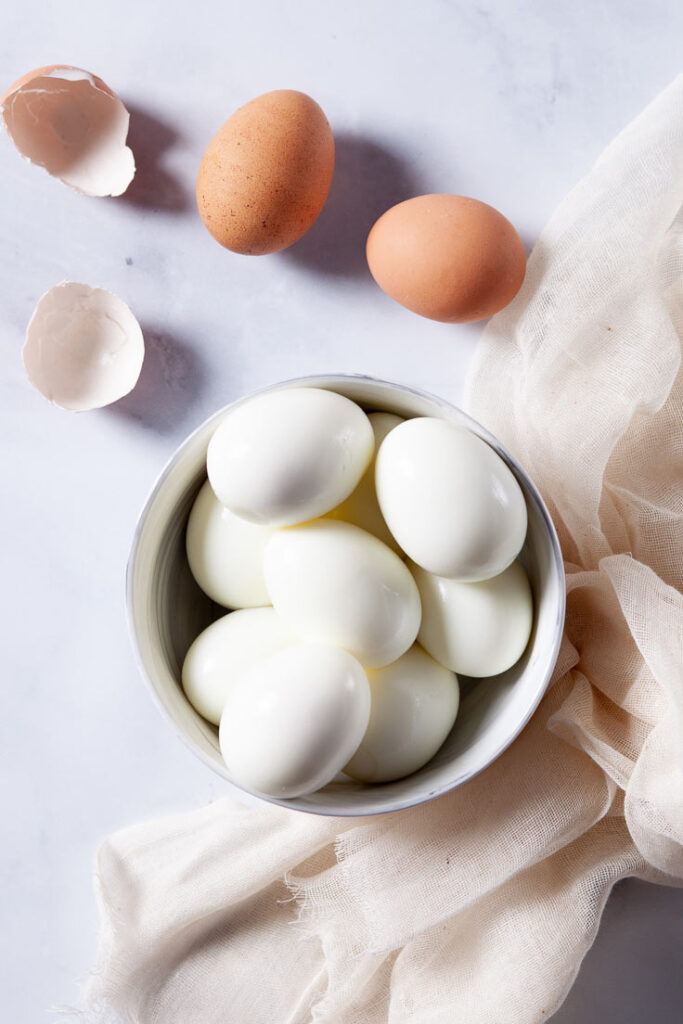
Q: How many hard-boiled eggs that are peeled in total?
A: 9